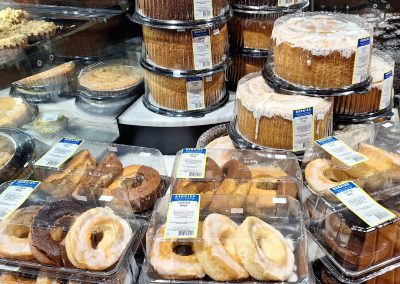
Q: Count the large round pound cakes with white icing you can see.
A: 3